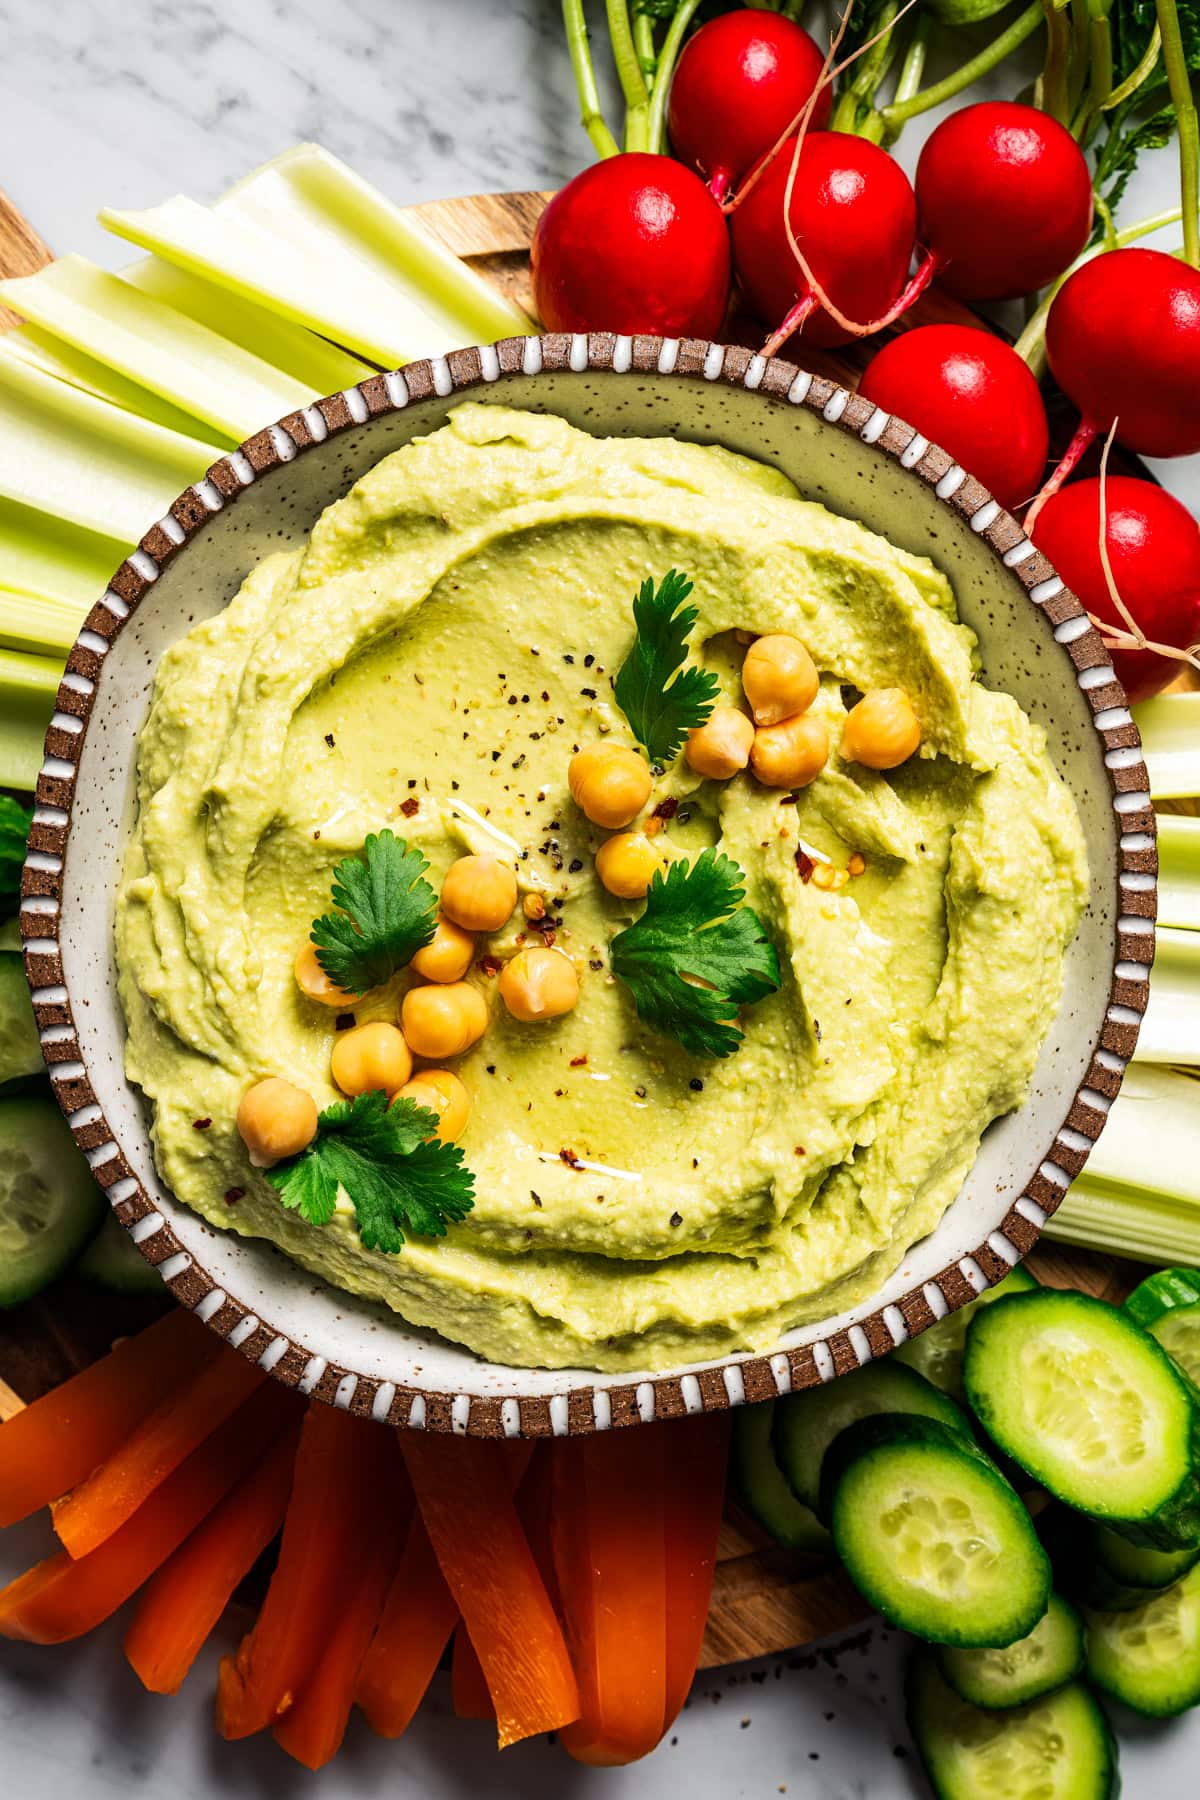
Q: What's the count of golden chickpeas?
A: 14